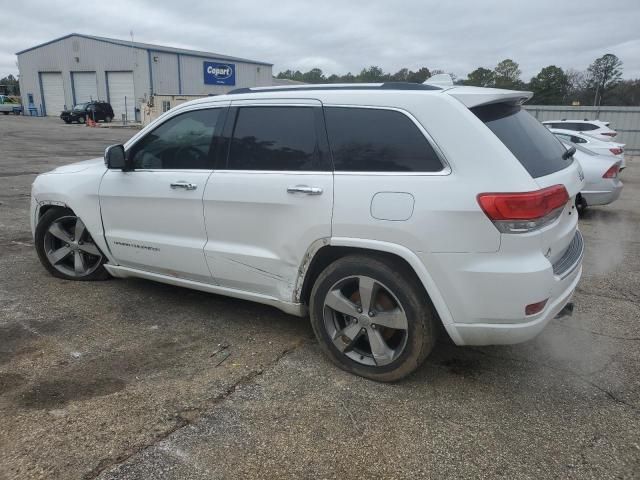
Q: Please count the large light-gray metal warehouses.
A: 1